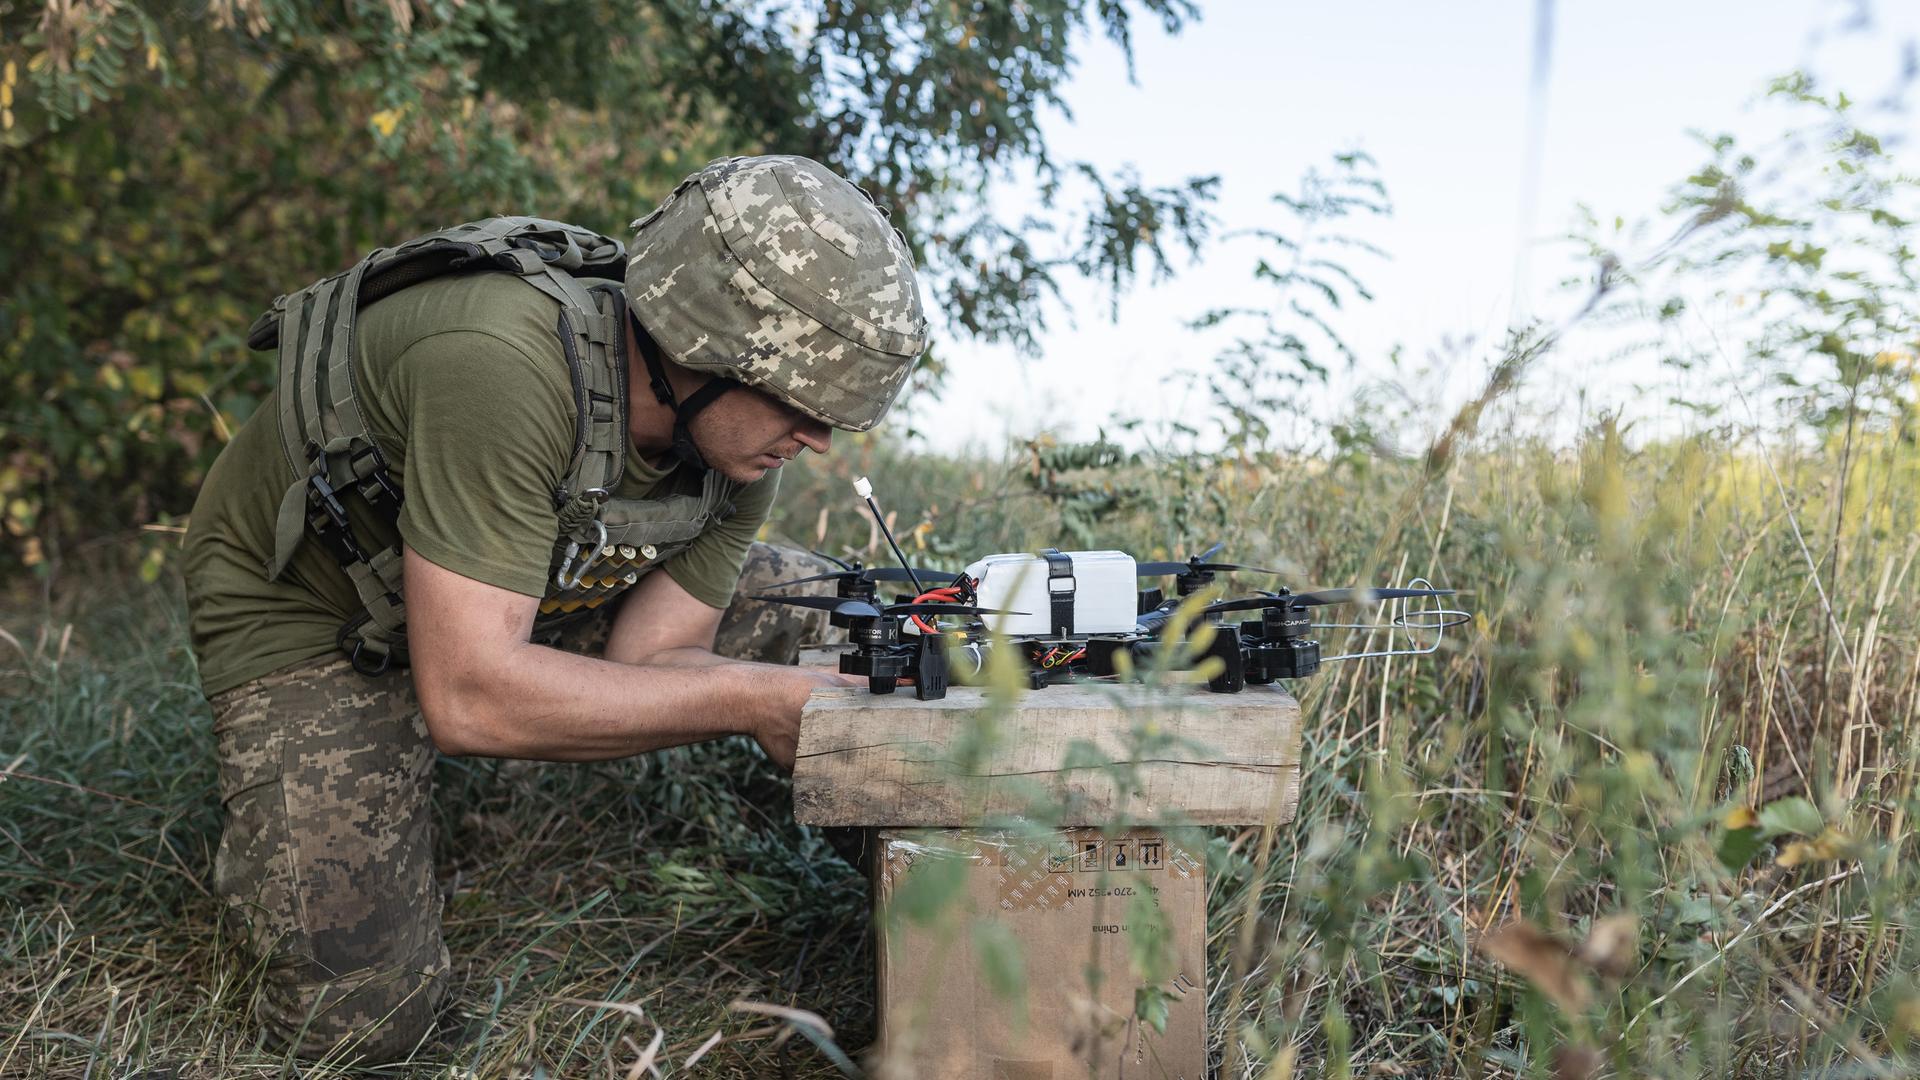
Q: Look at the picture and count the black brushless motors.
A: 4